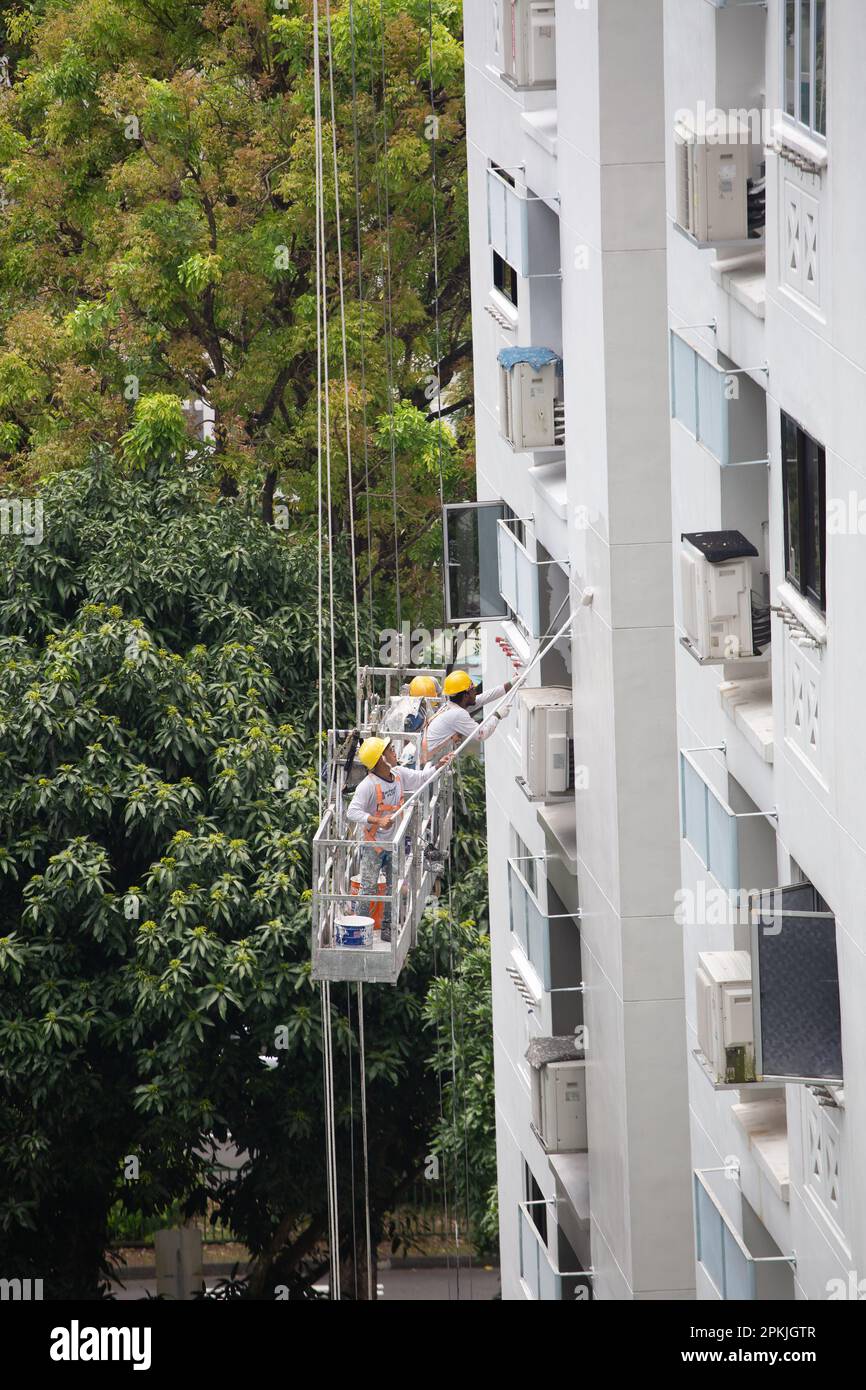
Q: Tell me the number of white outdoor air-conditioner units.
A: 7